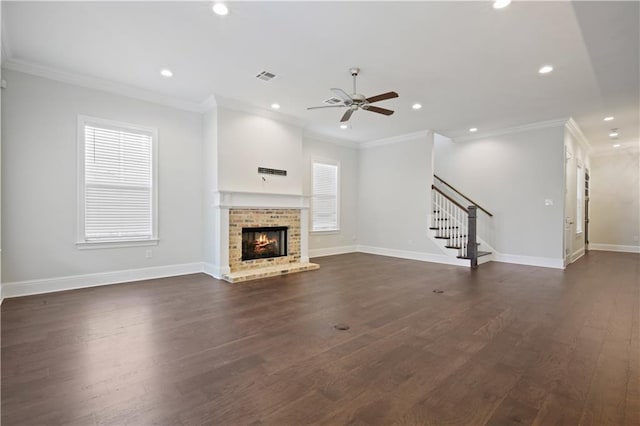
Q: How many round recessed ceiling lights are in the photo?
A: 11